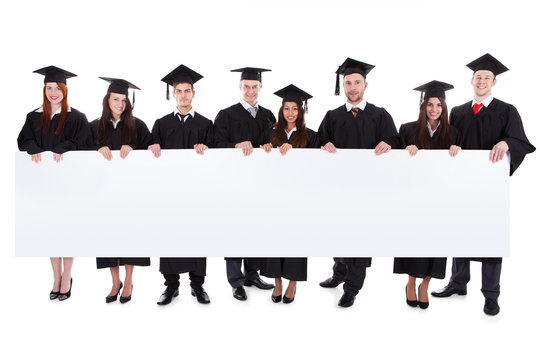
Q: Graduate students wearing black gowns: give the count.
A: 8